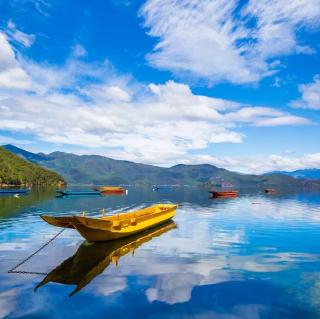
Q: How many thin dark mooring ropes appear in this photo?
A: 1